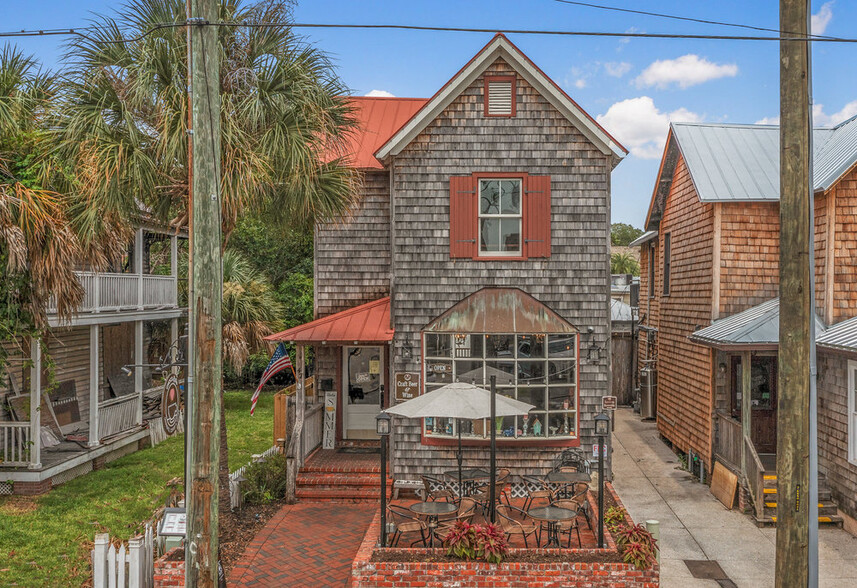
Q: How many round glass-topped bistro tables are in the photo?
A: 2